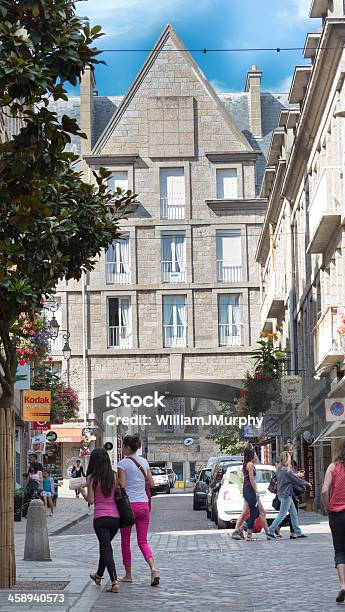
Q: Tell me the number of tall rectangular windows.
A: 9